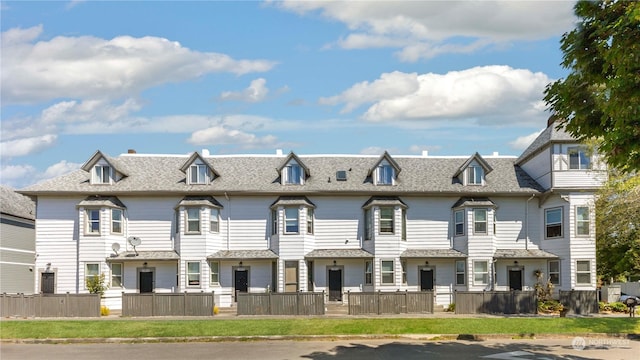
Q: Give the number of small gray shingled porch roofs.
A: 5